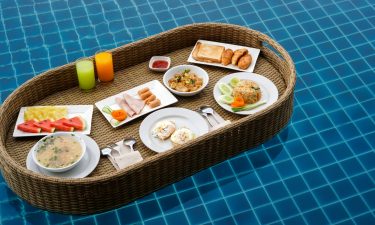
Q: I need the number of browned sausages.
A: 4